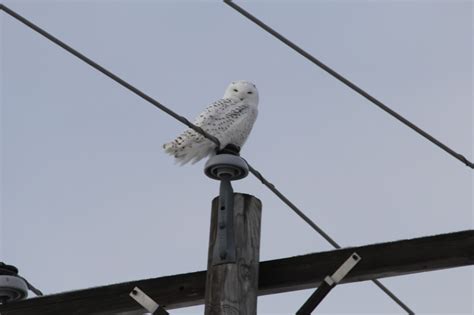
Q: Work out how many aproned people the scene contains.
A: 0